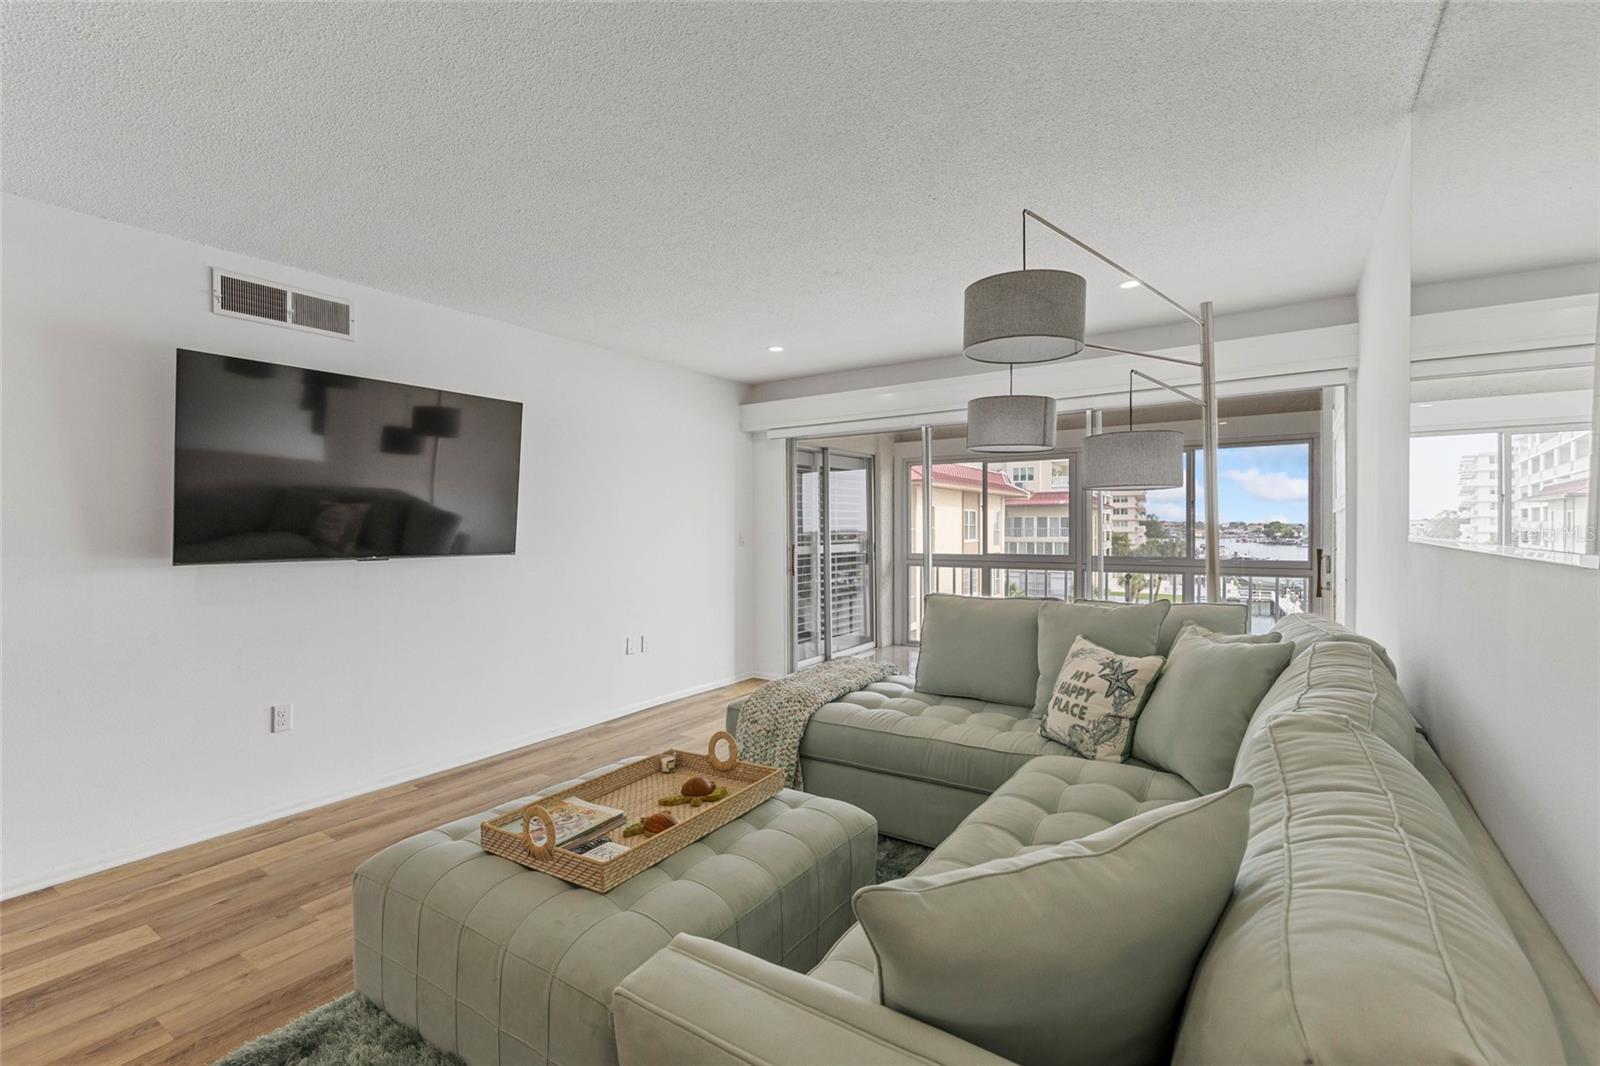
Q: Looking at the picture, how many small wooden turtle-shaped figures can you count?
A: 2